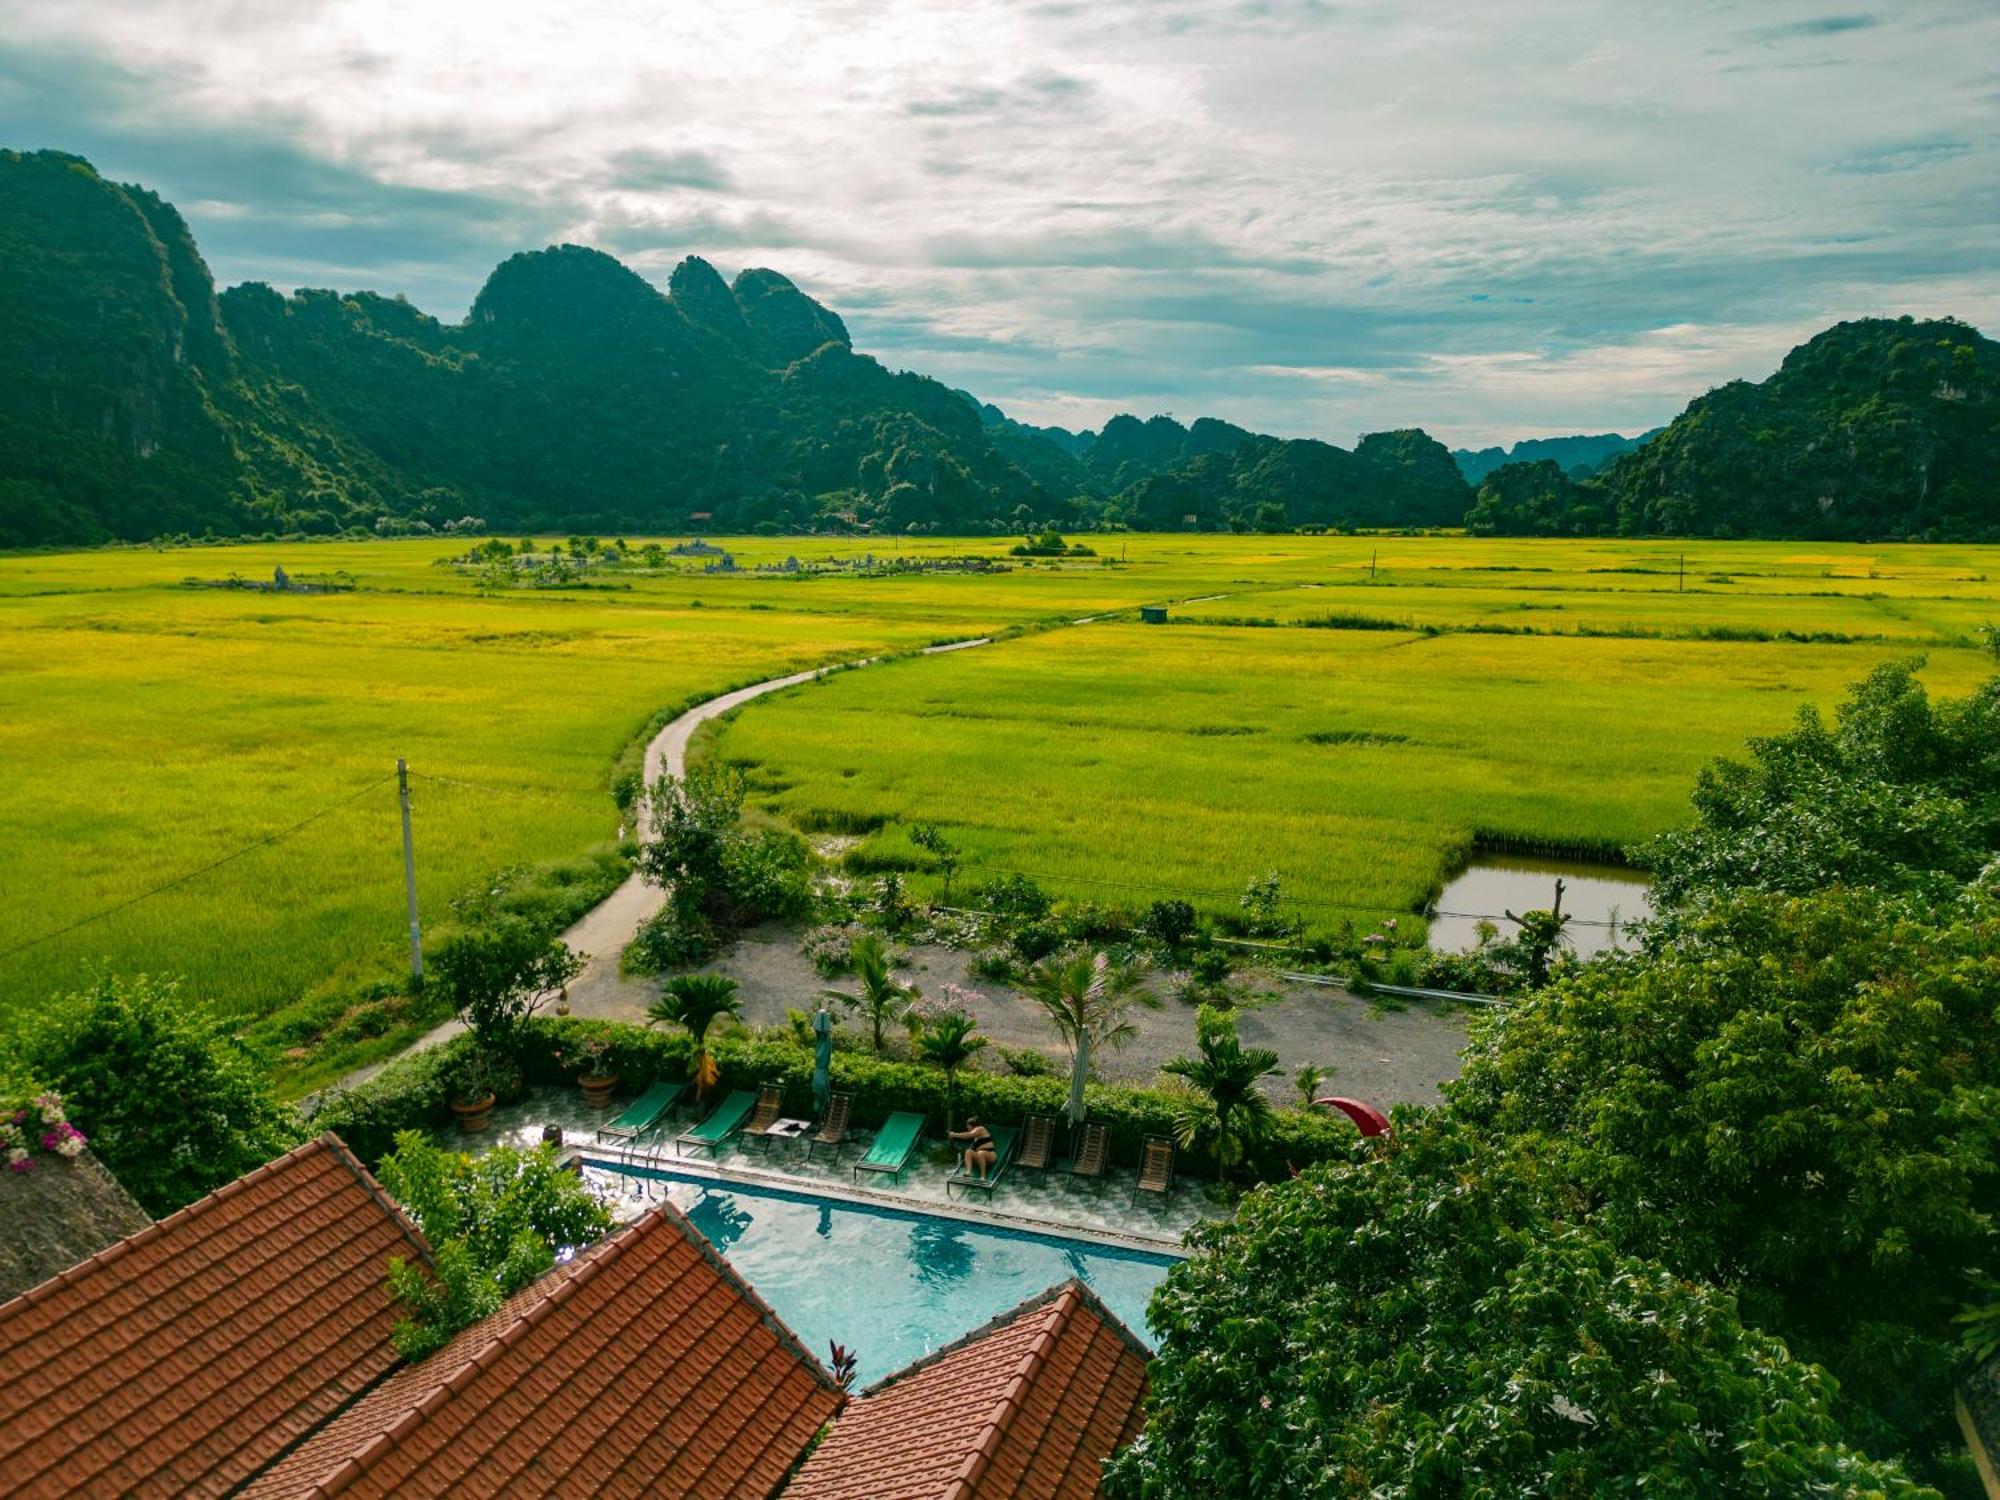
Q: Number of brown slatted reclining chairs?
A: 5